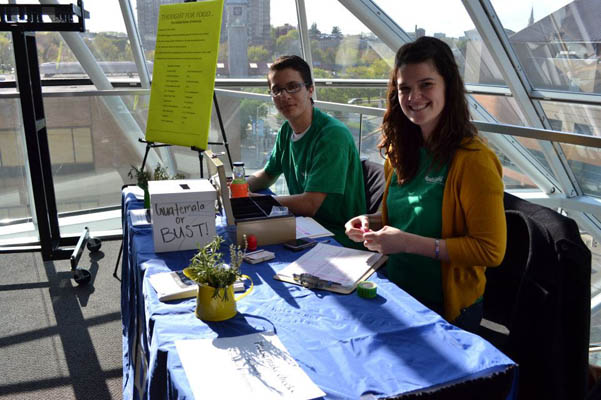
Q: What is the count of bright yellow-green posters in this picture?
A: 1